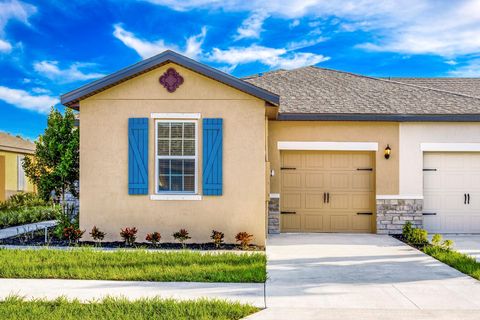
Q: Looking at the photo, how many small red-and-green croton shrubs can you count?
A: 7